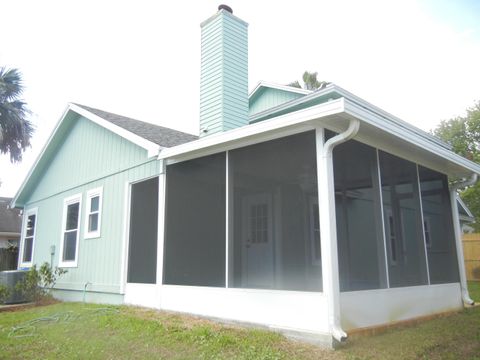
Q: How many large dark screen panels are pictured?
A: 6